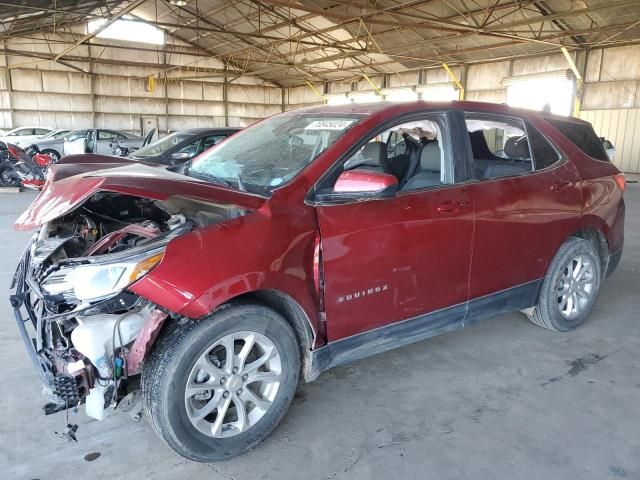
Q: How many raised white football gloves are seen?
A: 0